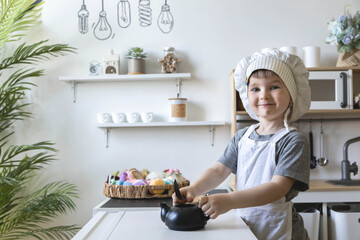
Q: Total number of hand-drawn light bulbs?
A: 5